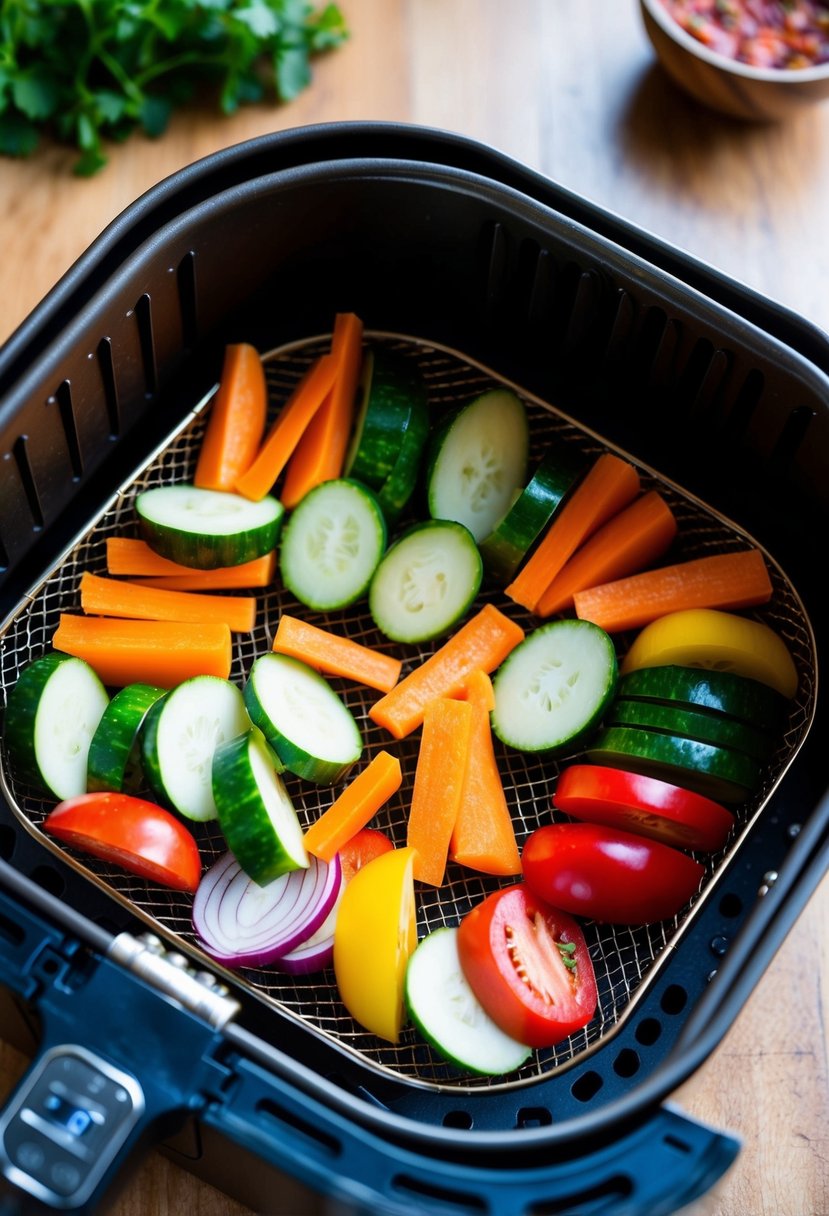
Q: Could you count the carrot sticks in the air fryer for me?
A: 15